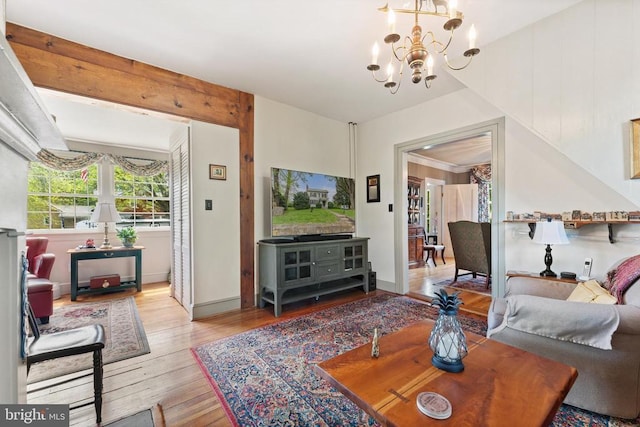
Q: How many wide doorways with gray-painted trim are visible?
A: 1